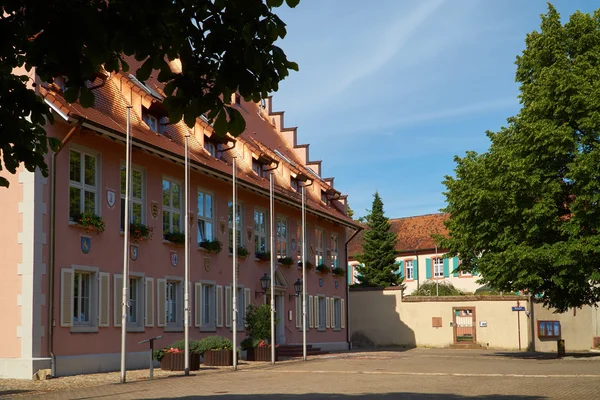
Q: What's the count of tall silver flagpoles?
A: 5